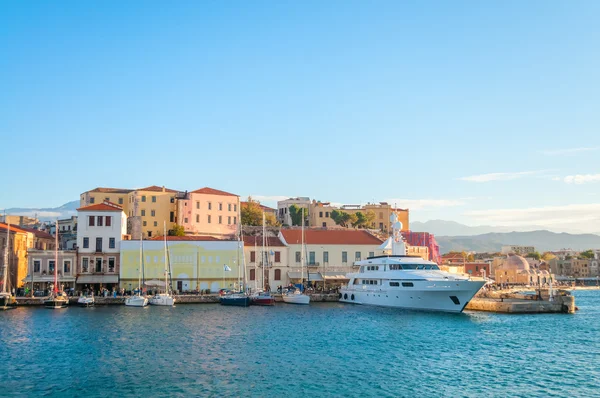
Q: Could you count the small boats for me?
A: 8